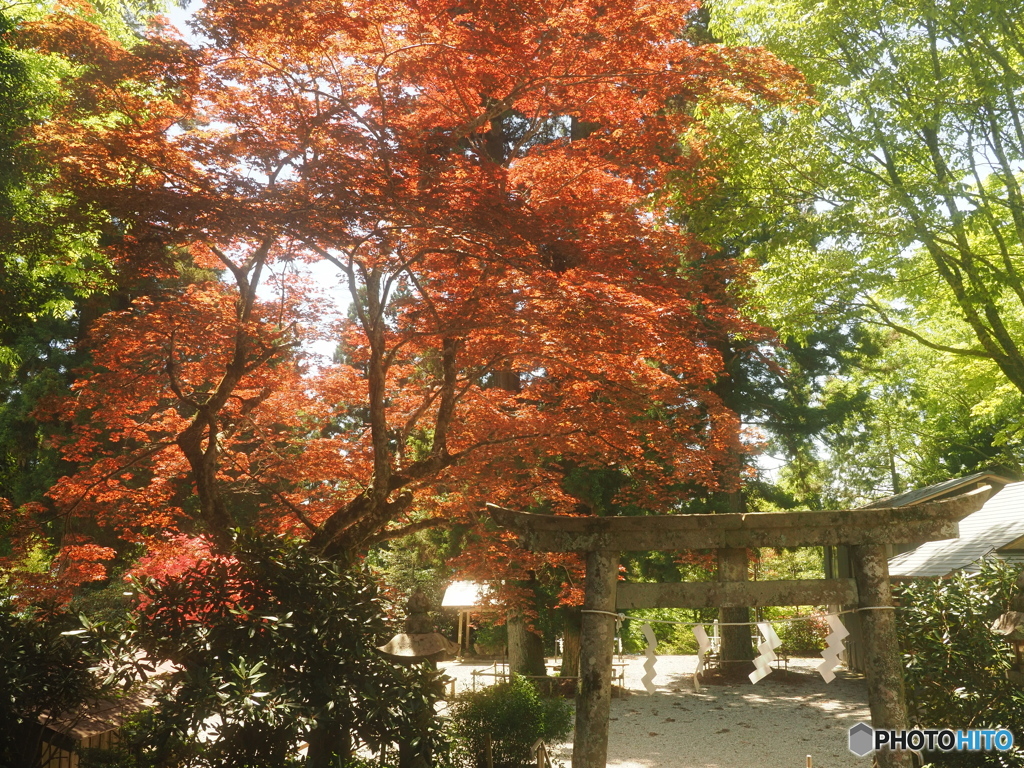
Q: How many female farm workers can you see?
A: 0